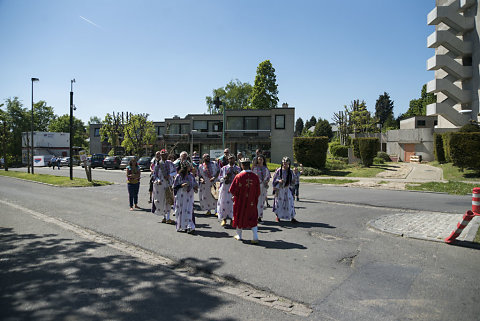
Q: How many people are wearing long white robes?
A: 6